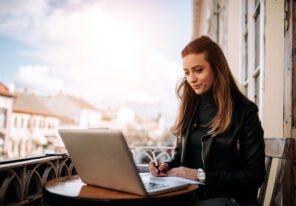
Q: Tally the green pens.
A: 0